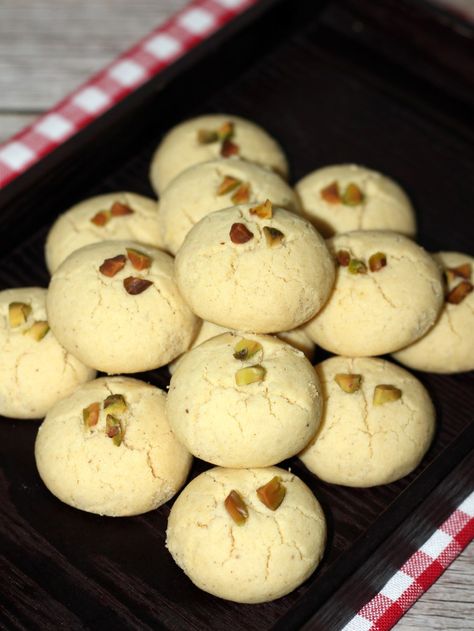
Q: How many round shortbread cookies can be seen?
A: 14